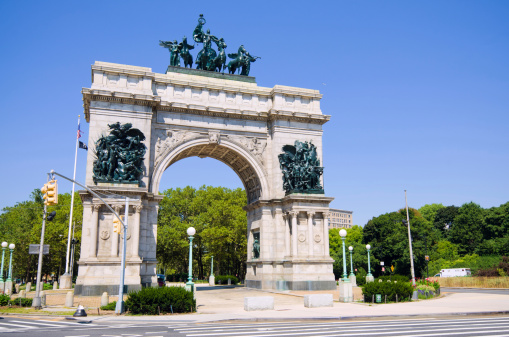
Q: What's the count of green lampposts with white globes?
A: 6